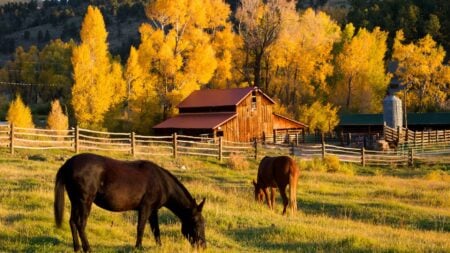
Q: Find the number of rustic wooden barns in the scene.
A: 1